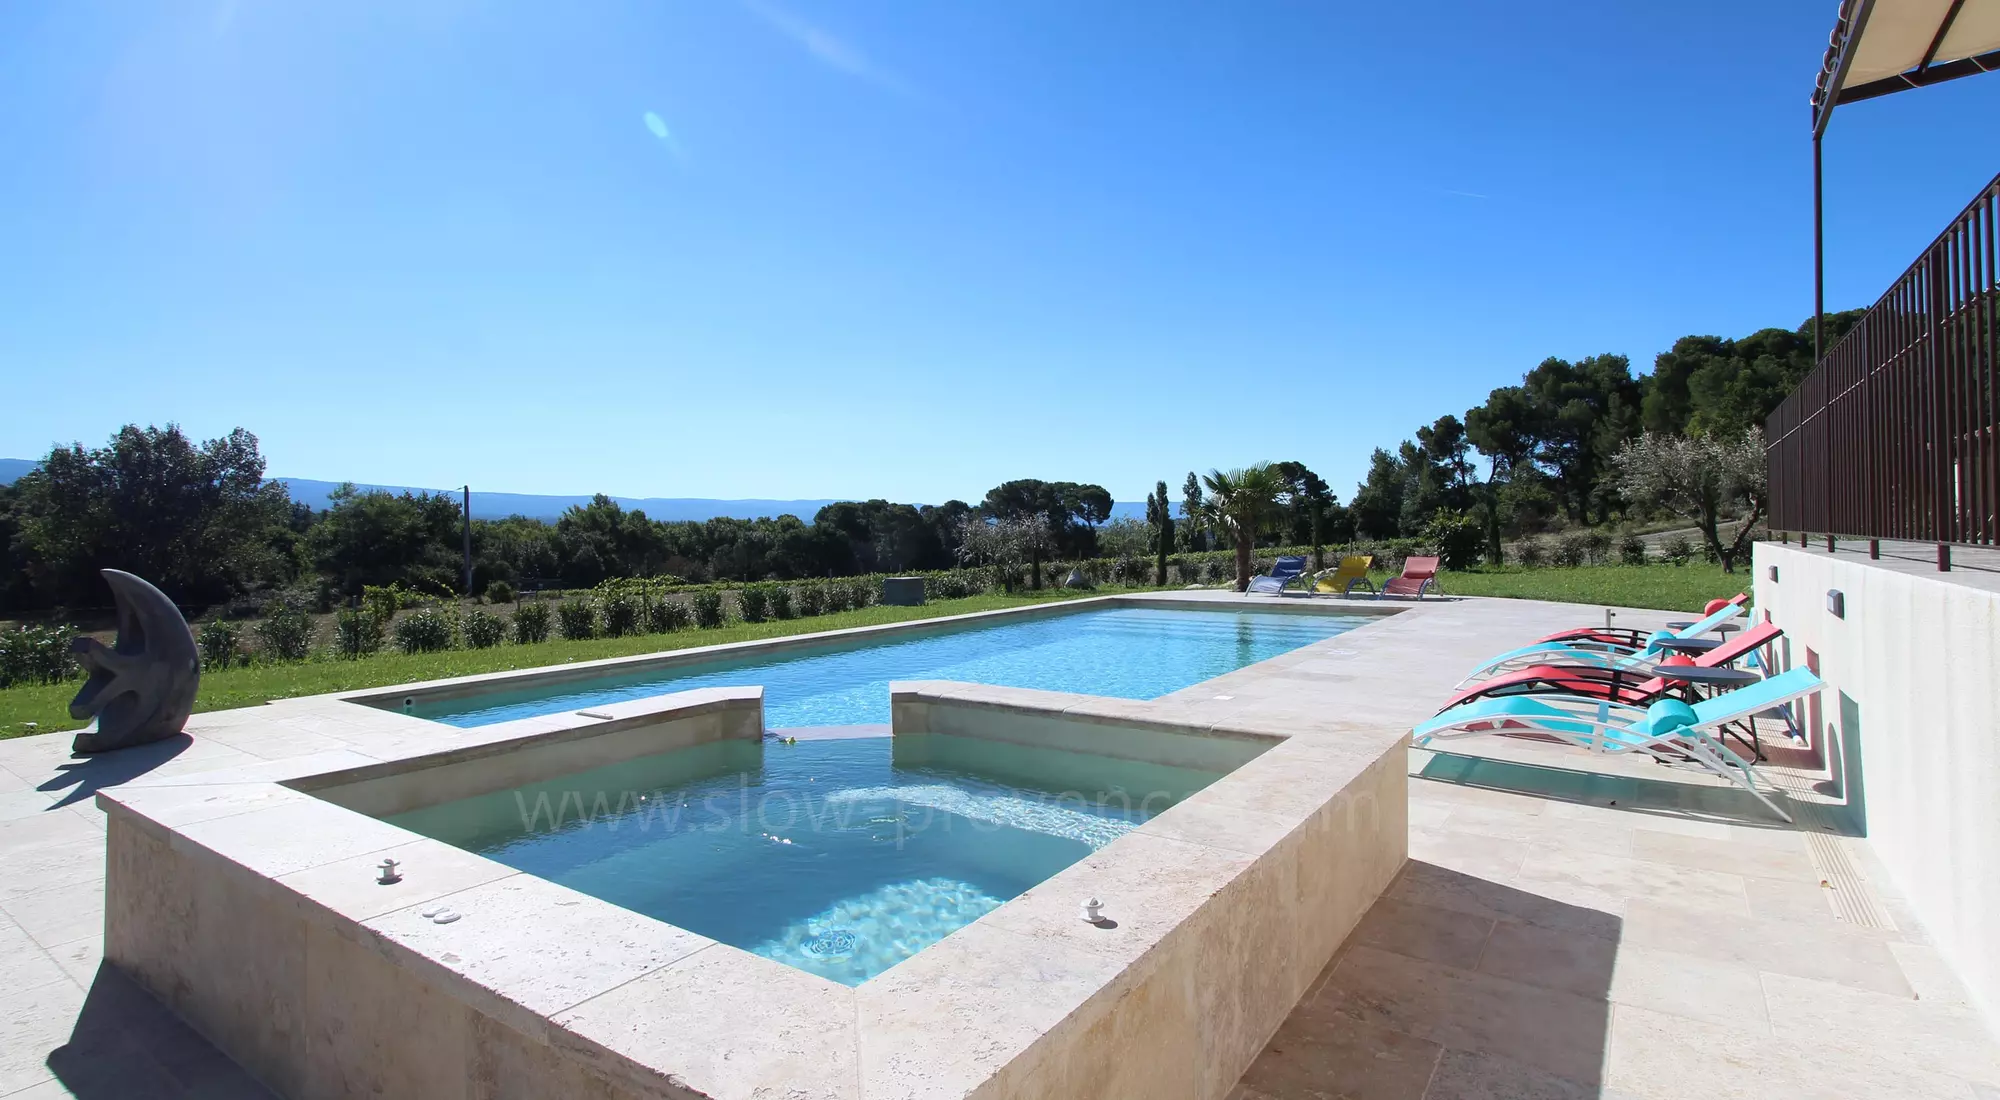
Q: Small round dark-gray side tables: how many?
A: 3